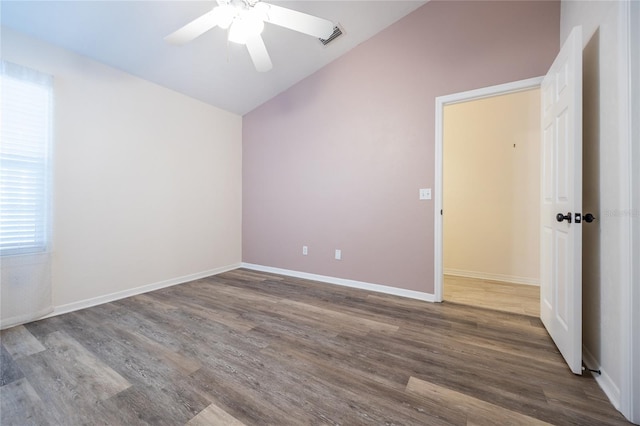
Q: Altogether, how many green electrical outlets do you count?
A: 0